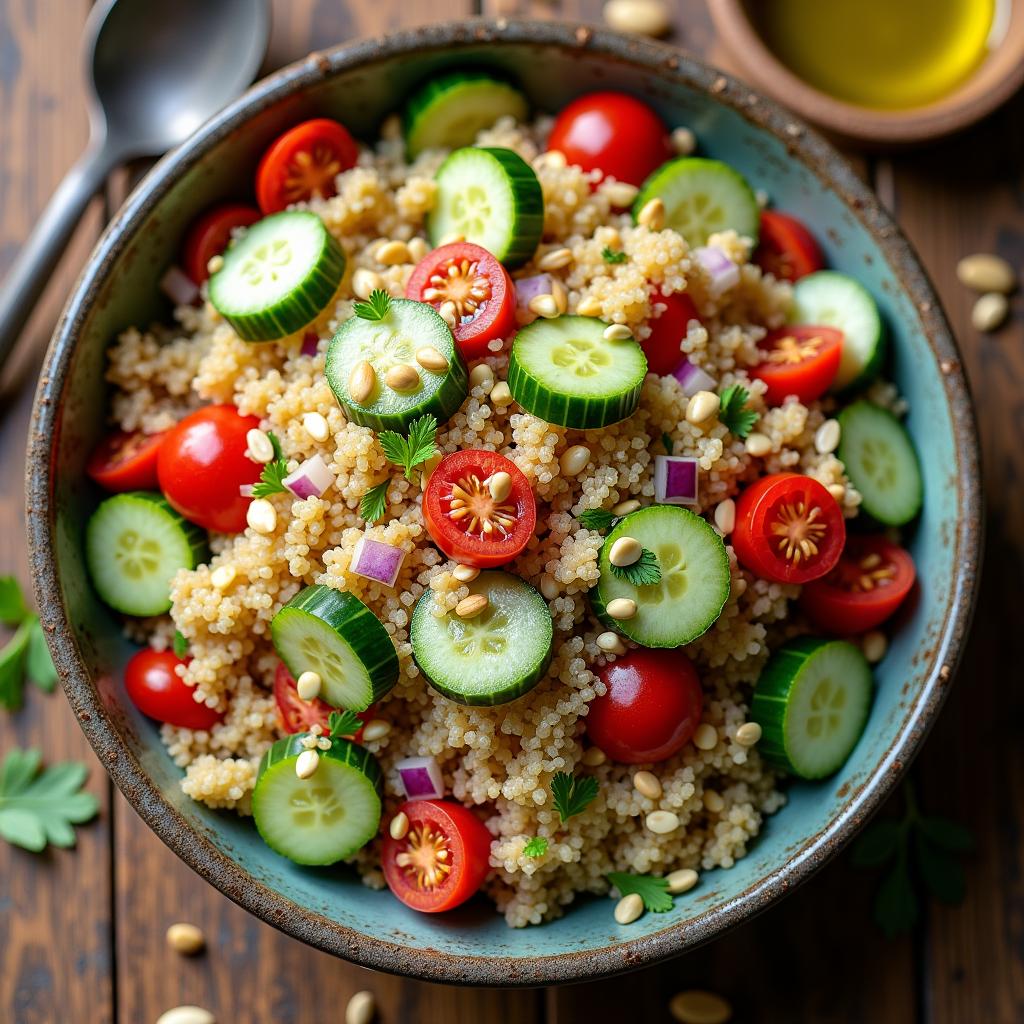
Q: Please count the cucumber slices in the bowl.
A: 14